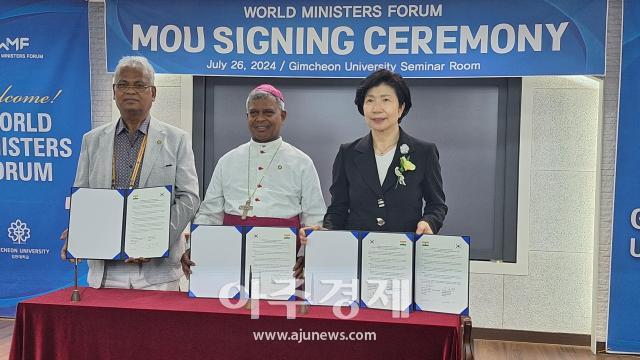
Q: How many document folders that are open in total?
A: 3